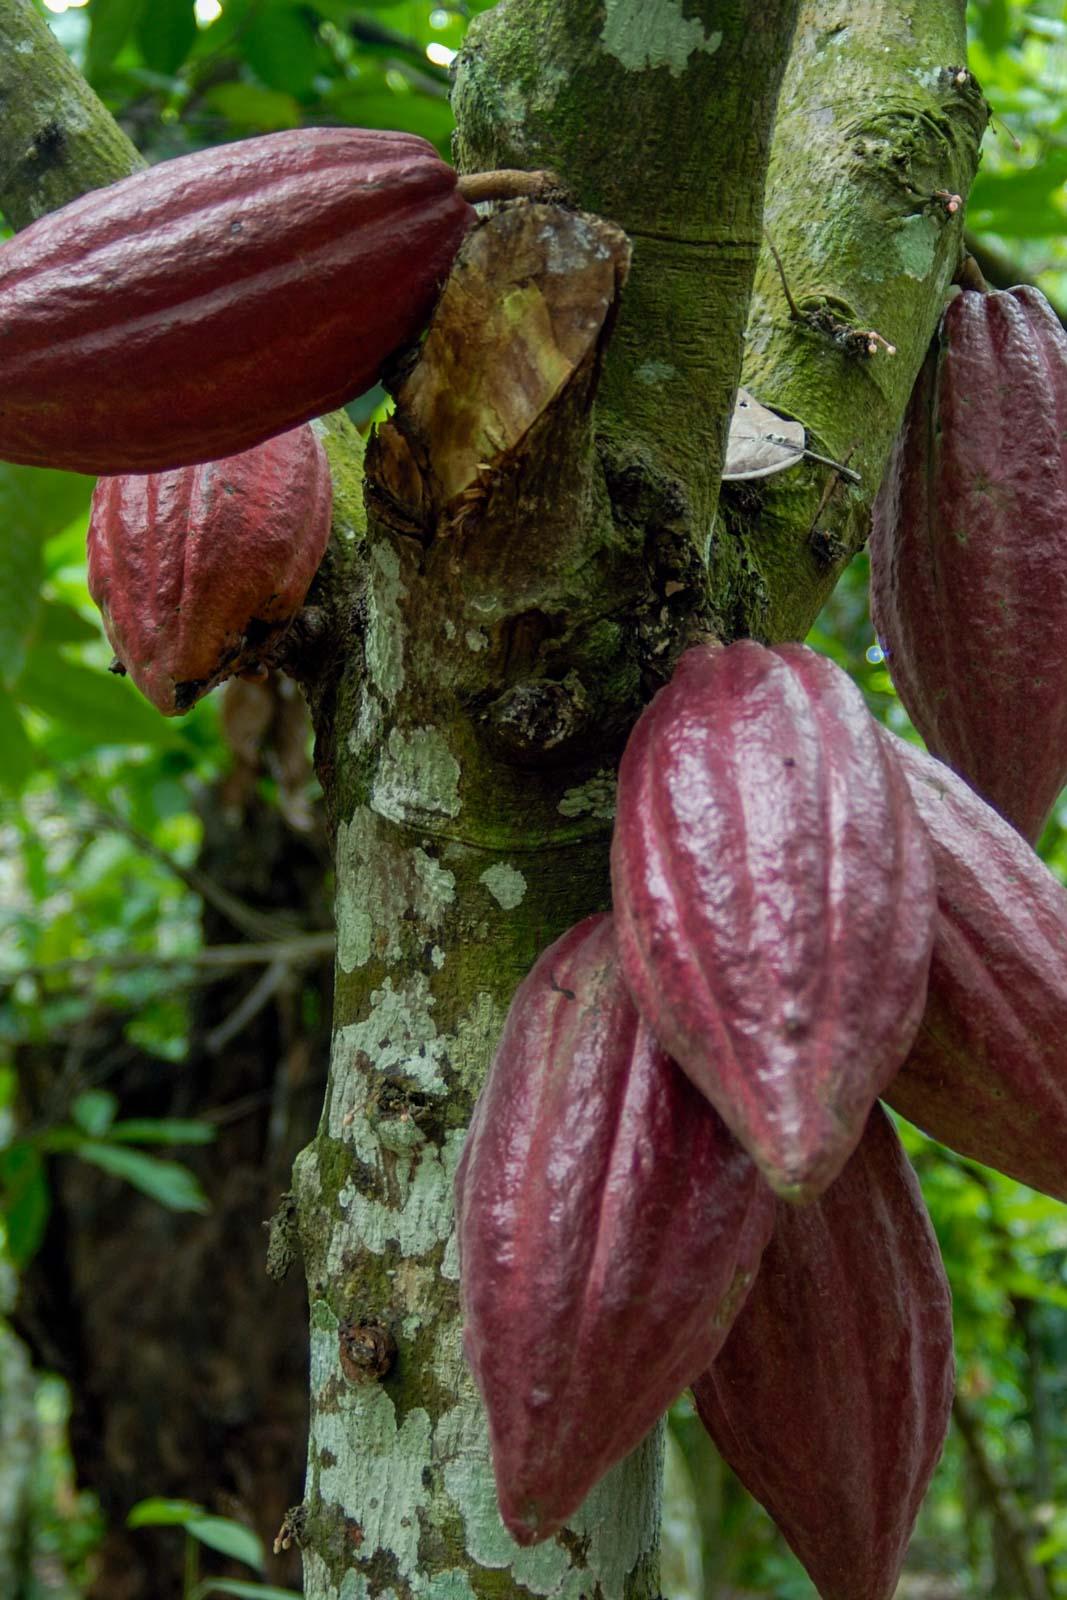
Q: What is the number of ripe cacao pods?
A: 7